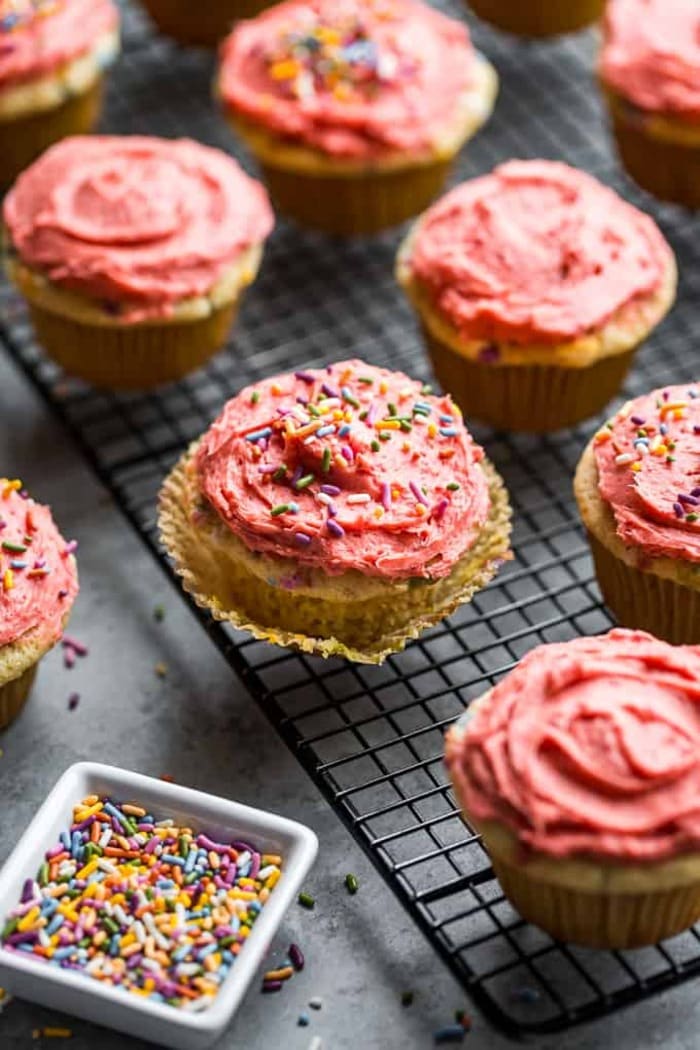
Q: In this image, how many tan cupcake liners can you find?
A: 11